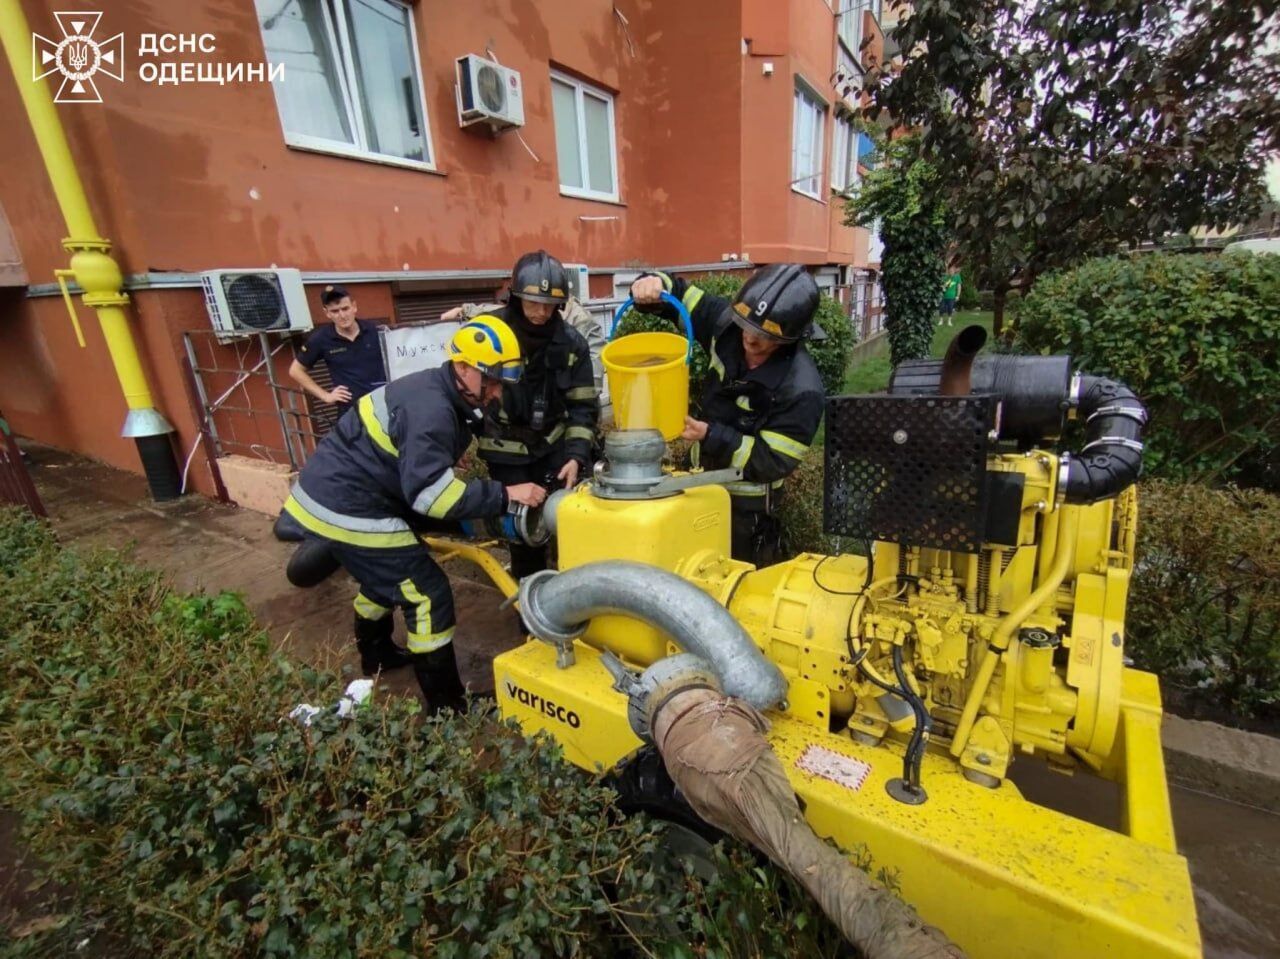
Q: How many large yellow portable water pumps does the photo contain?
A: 1